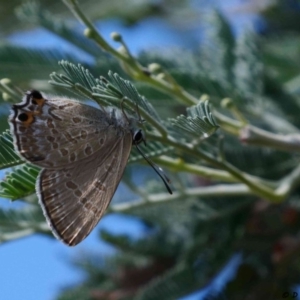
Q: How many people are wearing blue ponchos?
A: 0